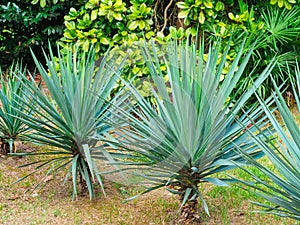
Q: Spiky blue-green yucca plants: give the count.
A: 4